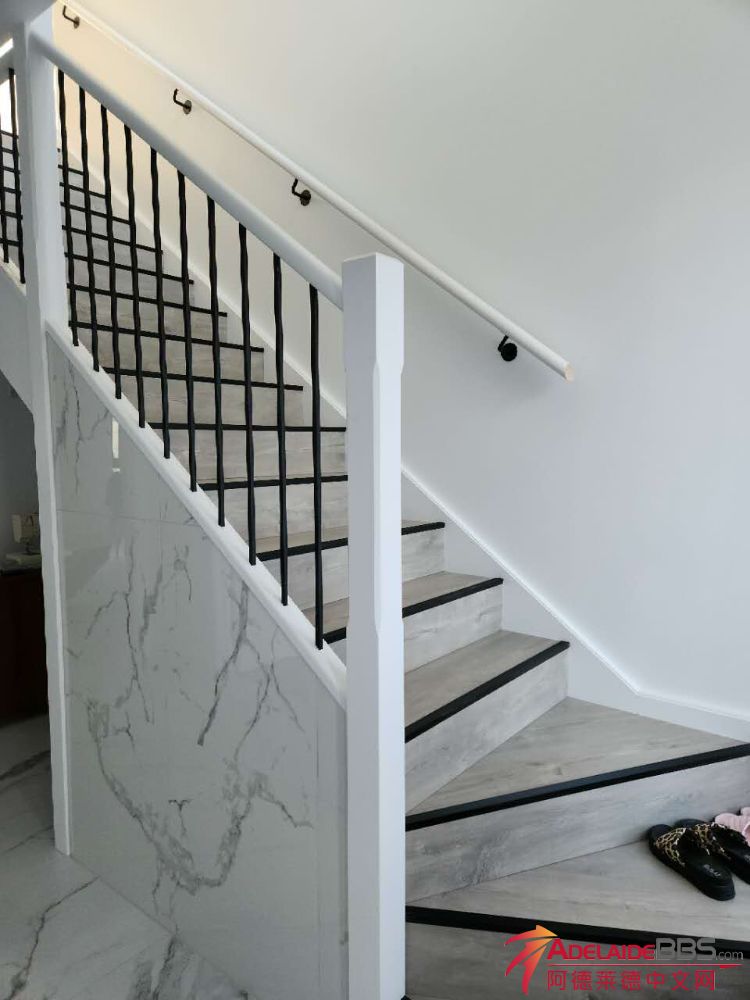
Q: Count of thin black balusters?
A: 12